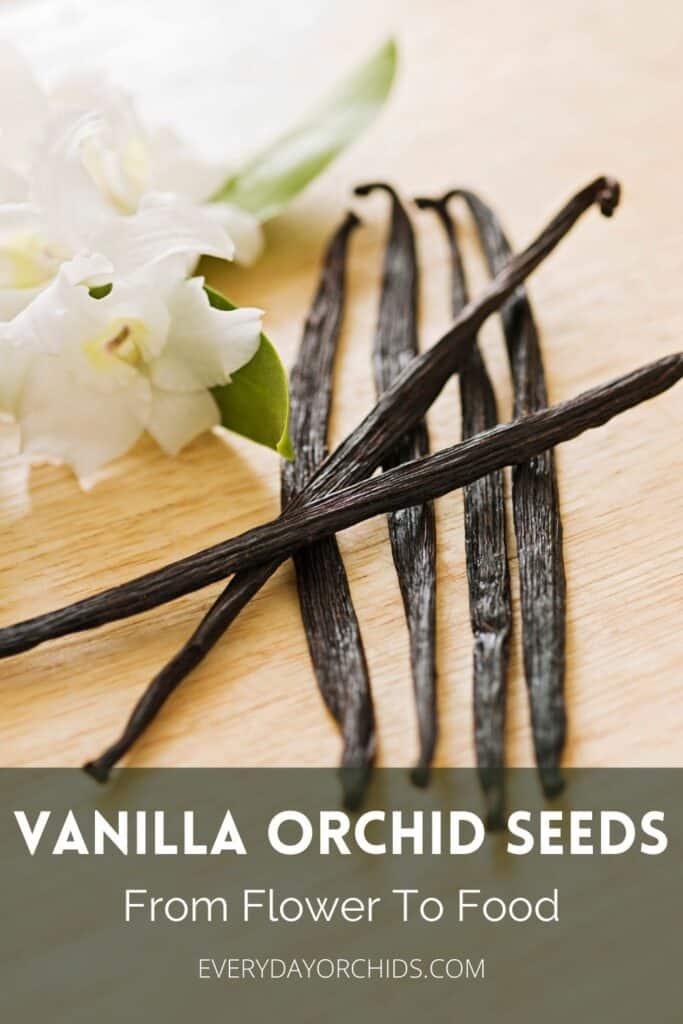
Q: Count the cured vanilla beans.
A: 6